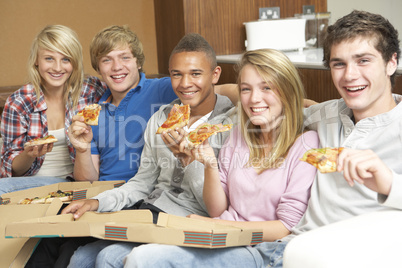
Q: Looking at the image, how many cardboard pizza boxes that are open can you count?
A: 2